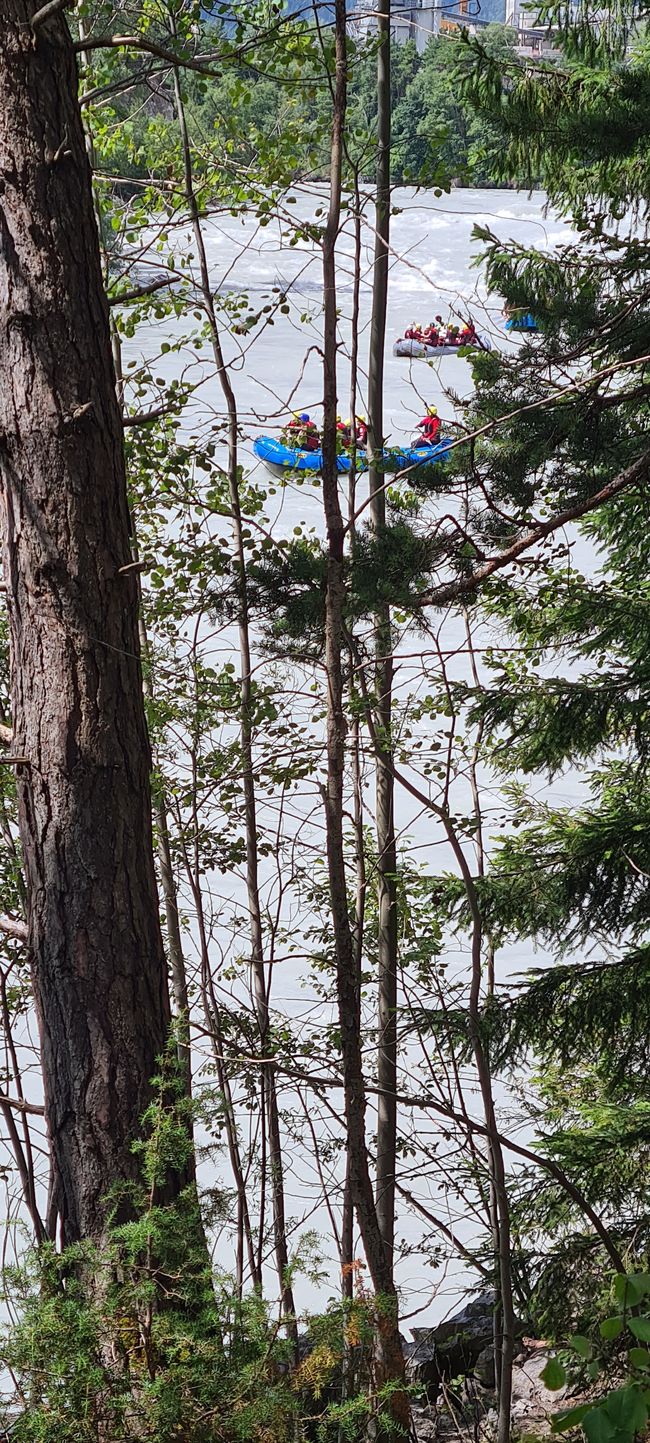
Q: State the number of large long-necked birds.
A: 0